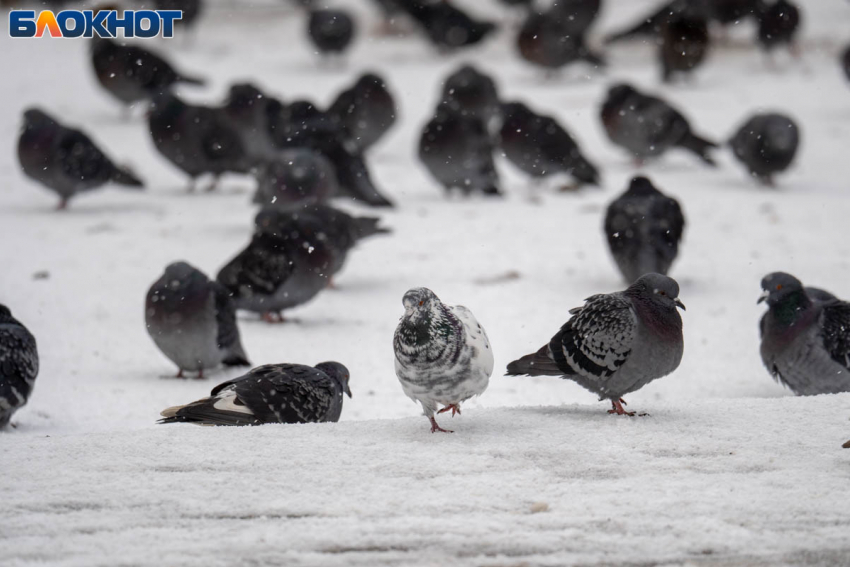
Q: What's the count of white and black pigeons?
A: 1